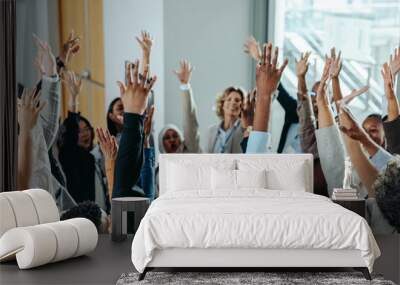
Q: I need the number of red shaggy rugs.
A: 0